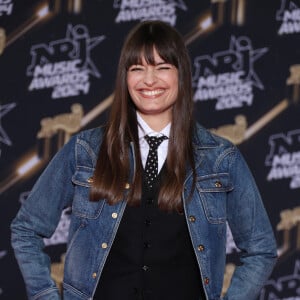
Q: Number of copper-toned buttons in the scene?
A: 9